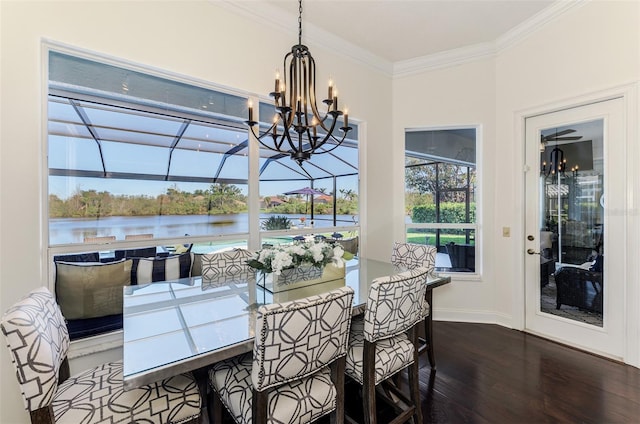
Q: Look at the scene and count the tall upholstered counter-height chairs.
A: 4